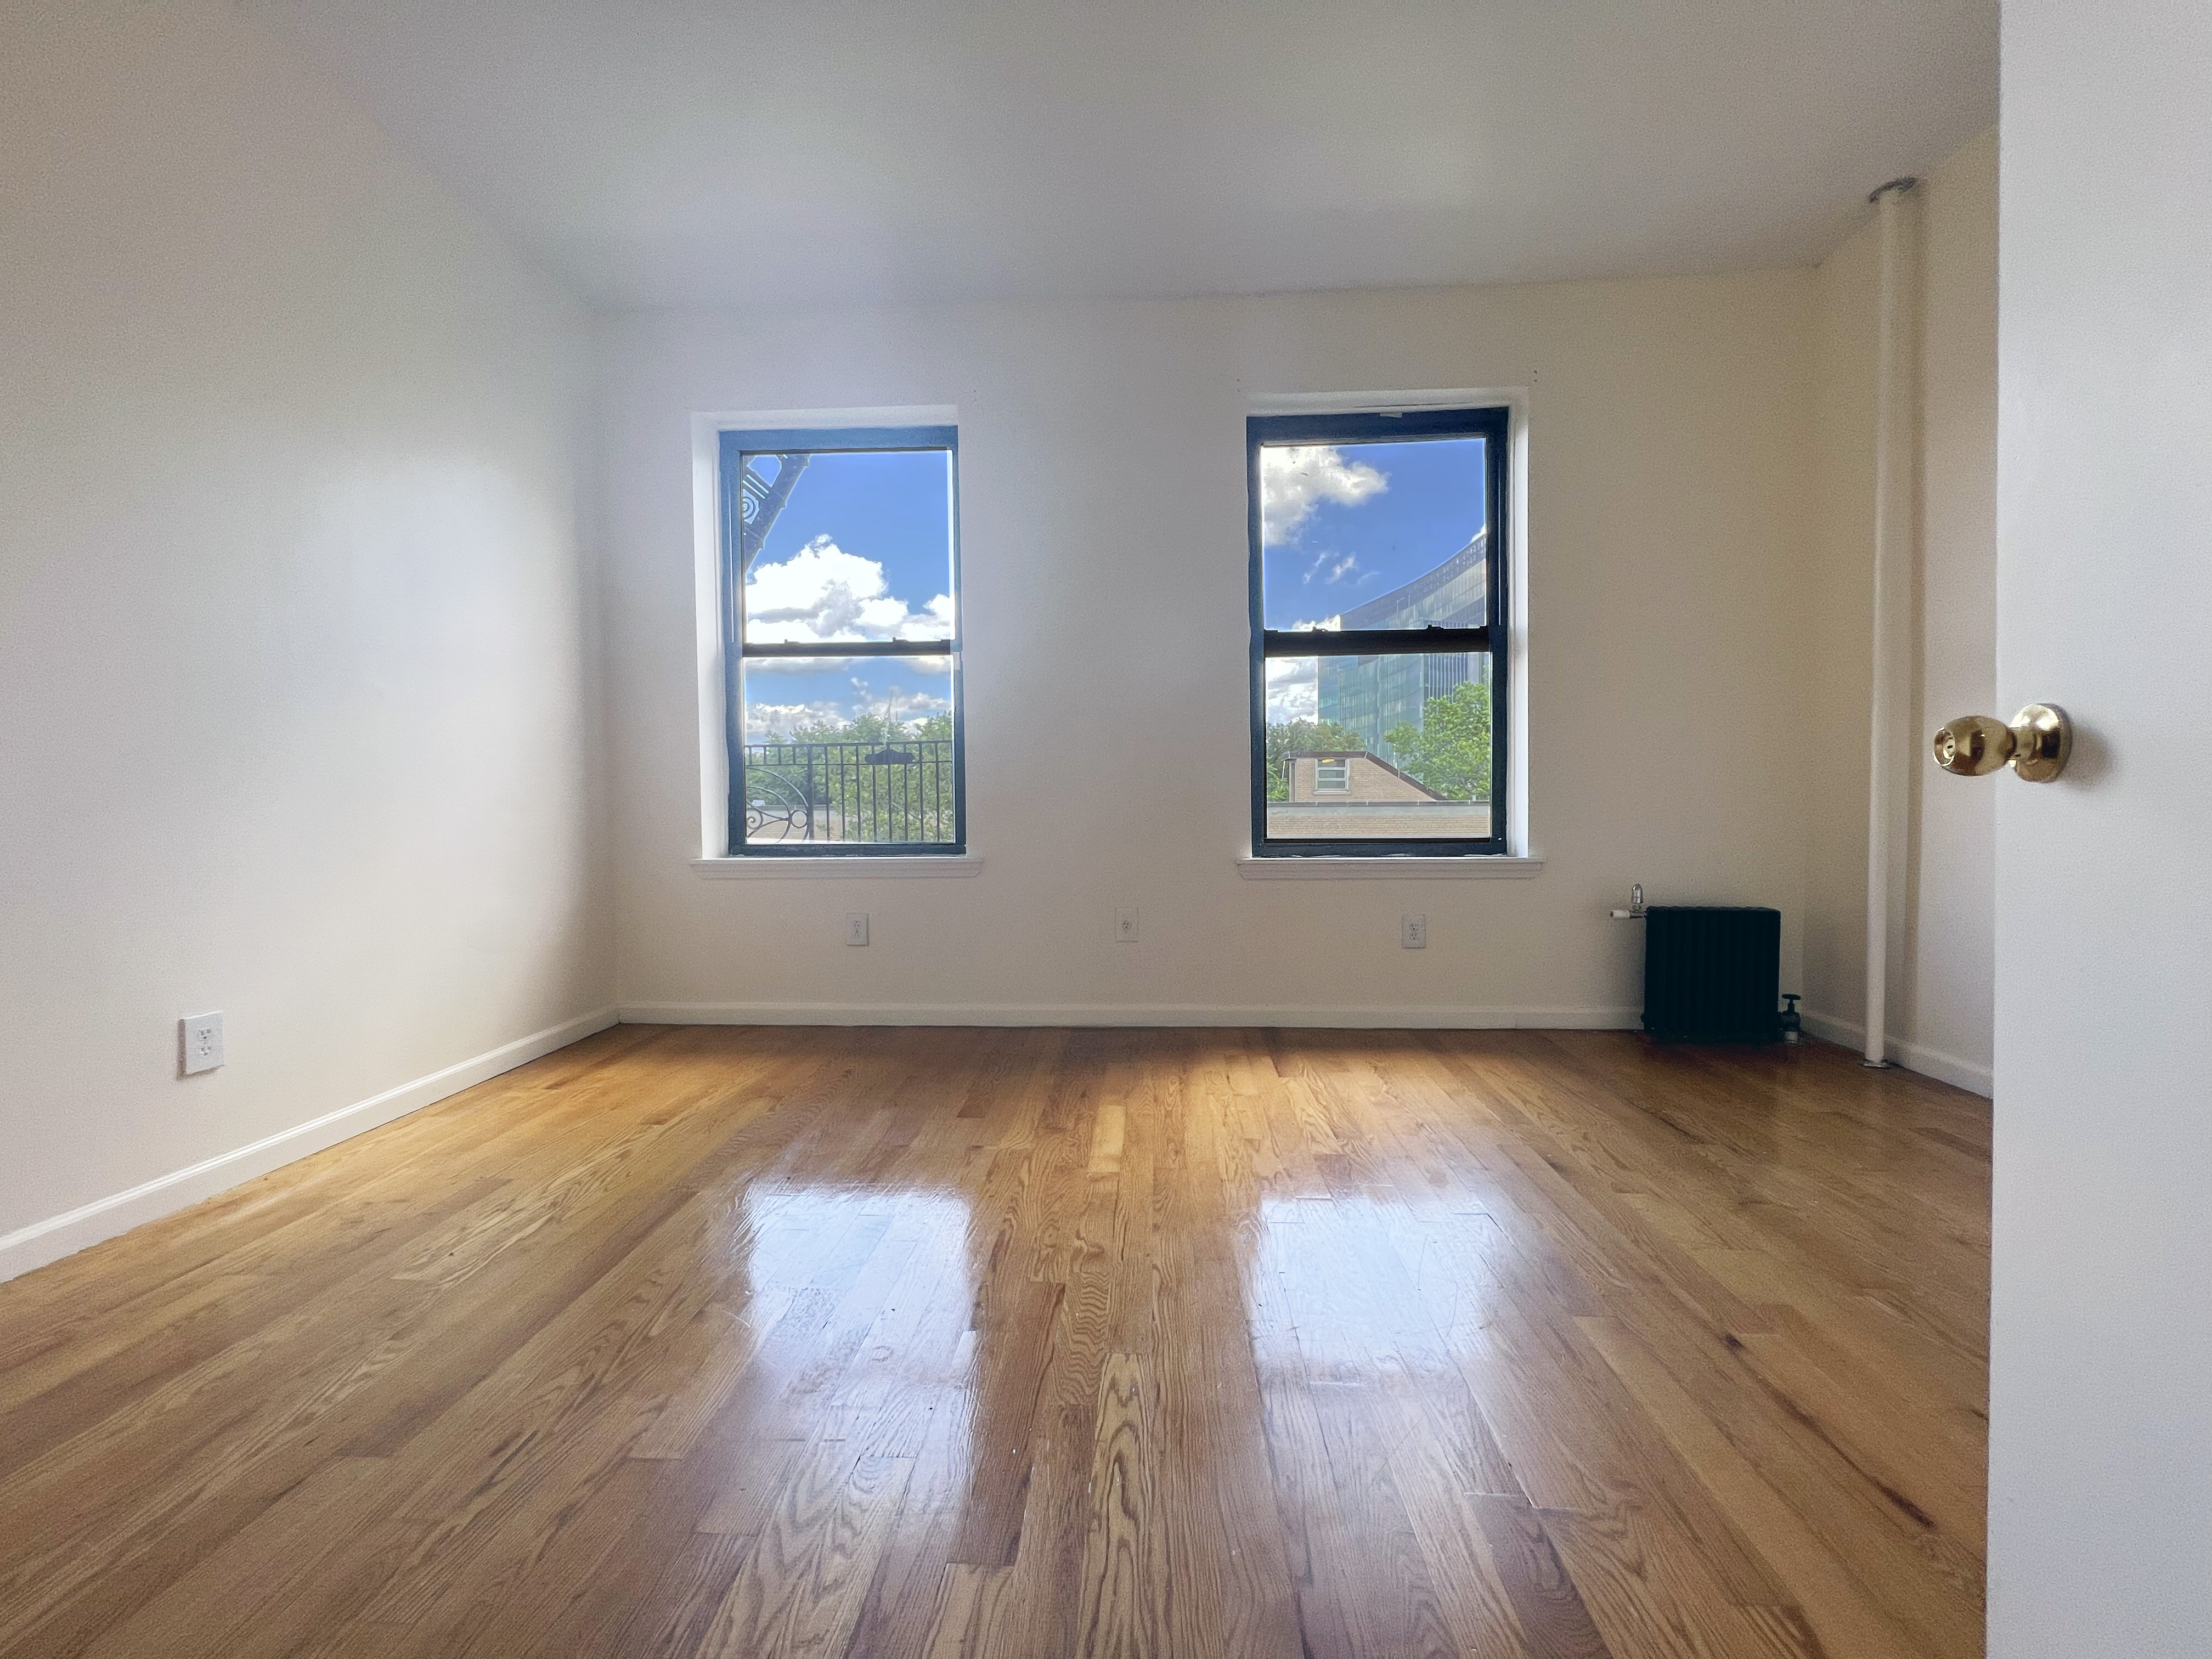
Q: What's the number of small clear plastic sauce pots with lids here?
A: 0